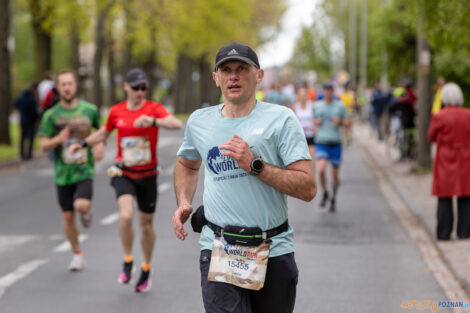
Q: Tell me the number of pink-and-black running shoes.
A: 2